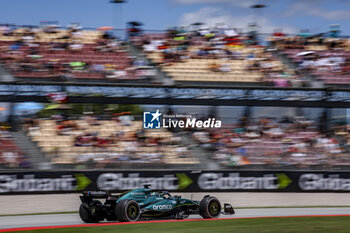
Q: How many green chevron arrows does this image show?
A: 3